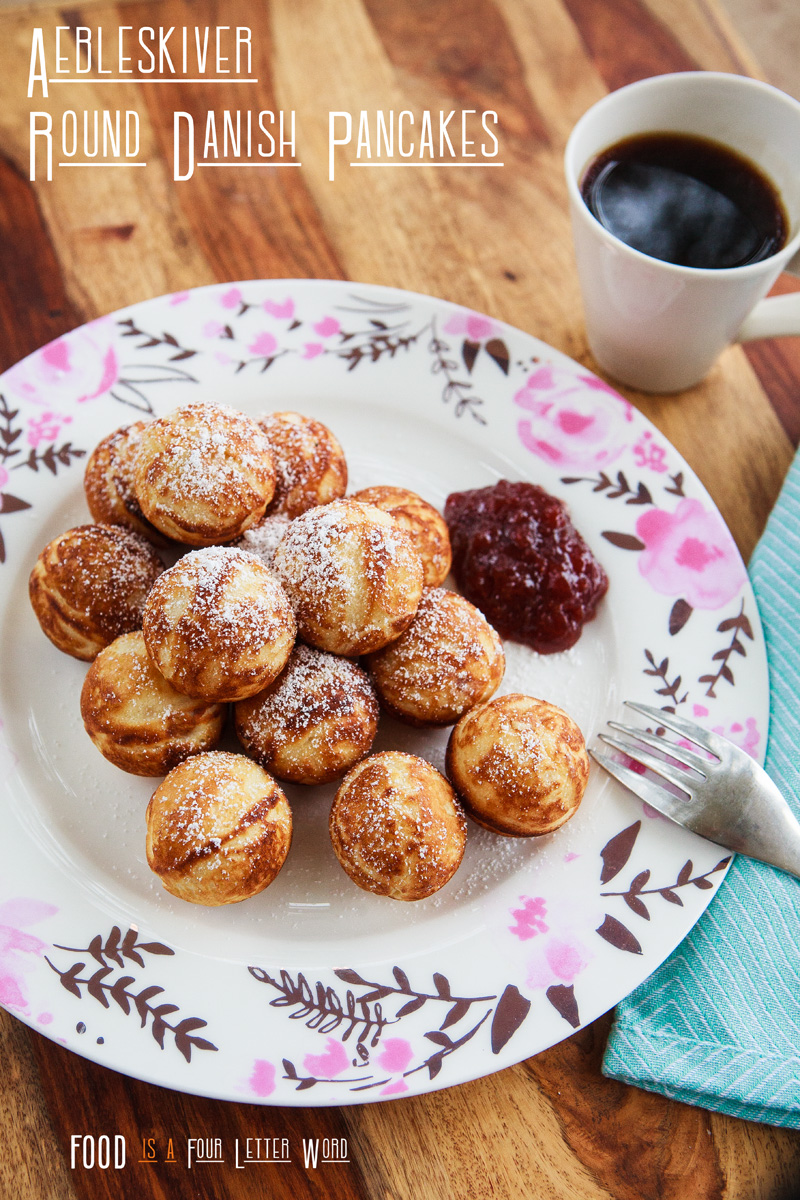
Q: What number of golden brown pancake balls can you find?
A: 13